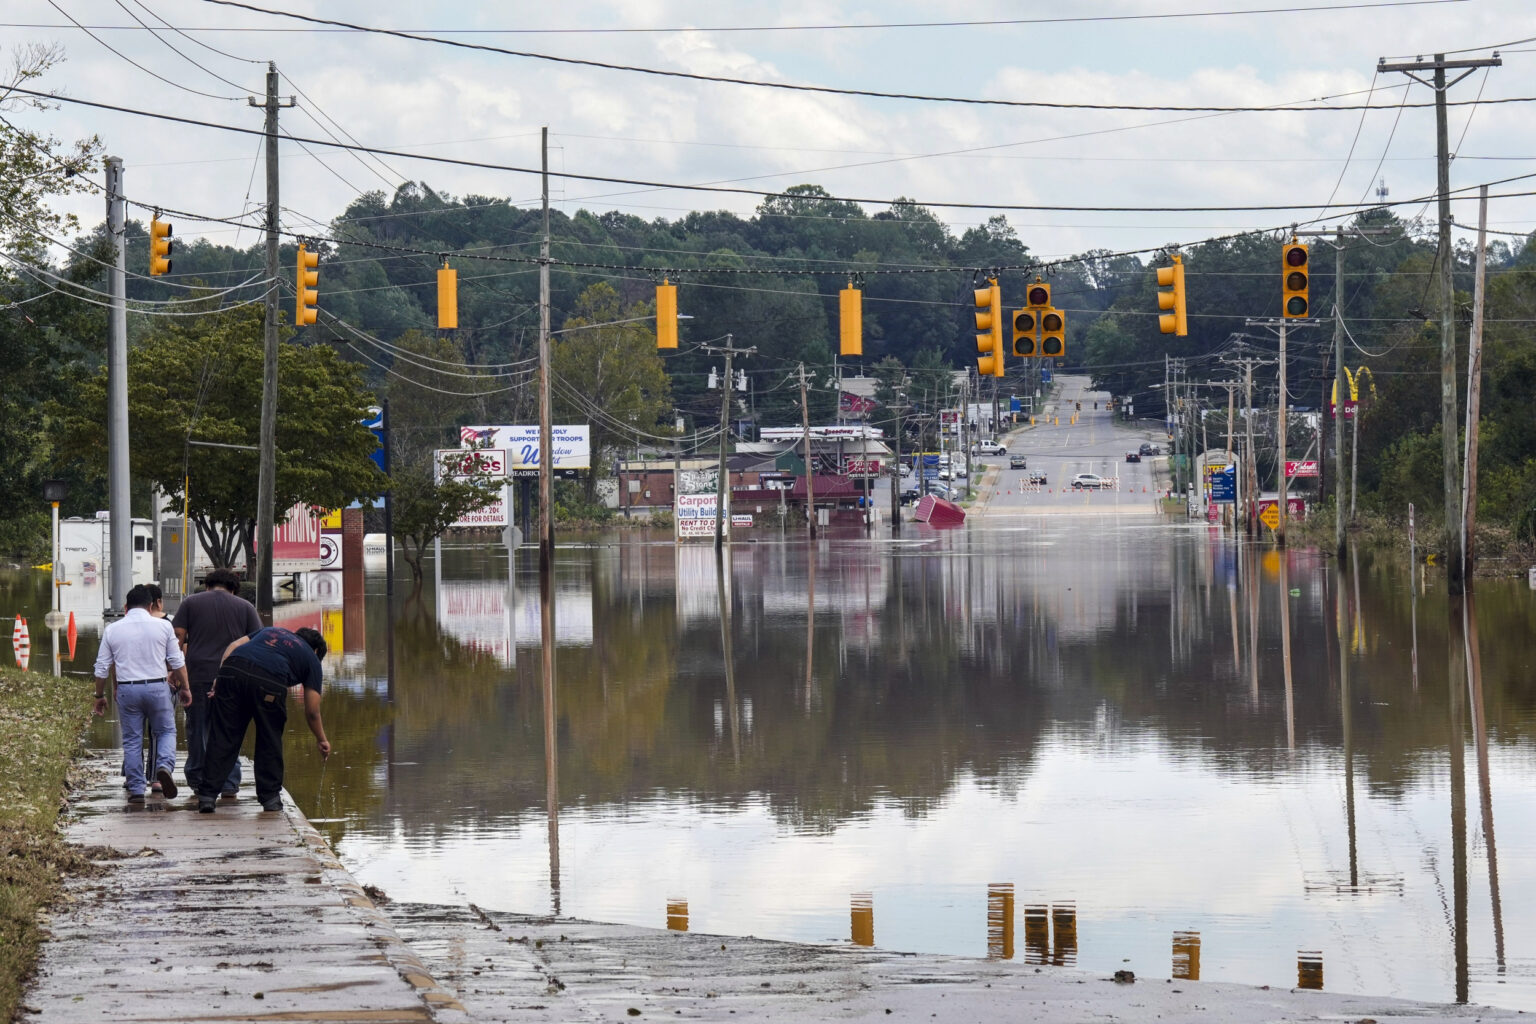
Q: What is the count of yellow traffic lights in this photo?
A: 9